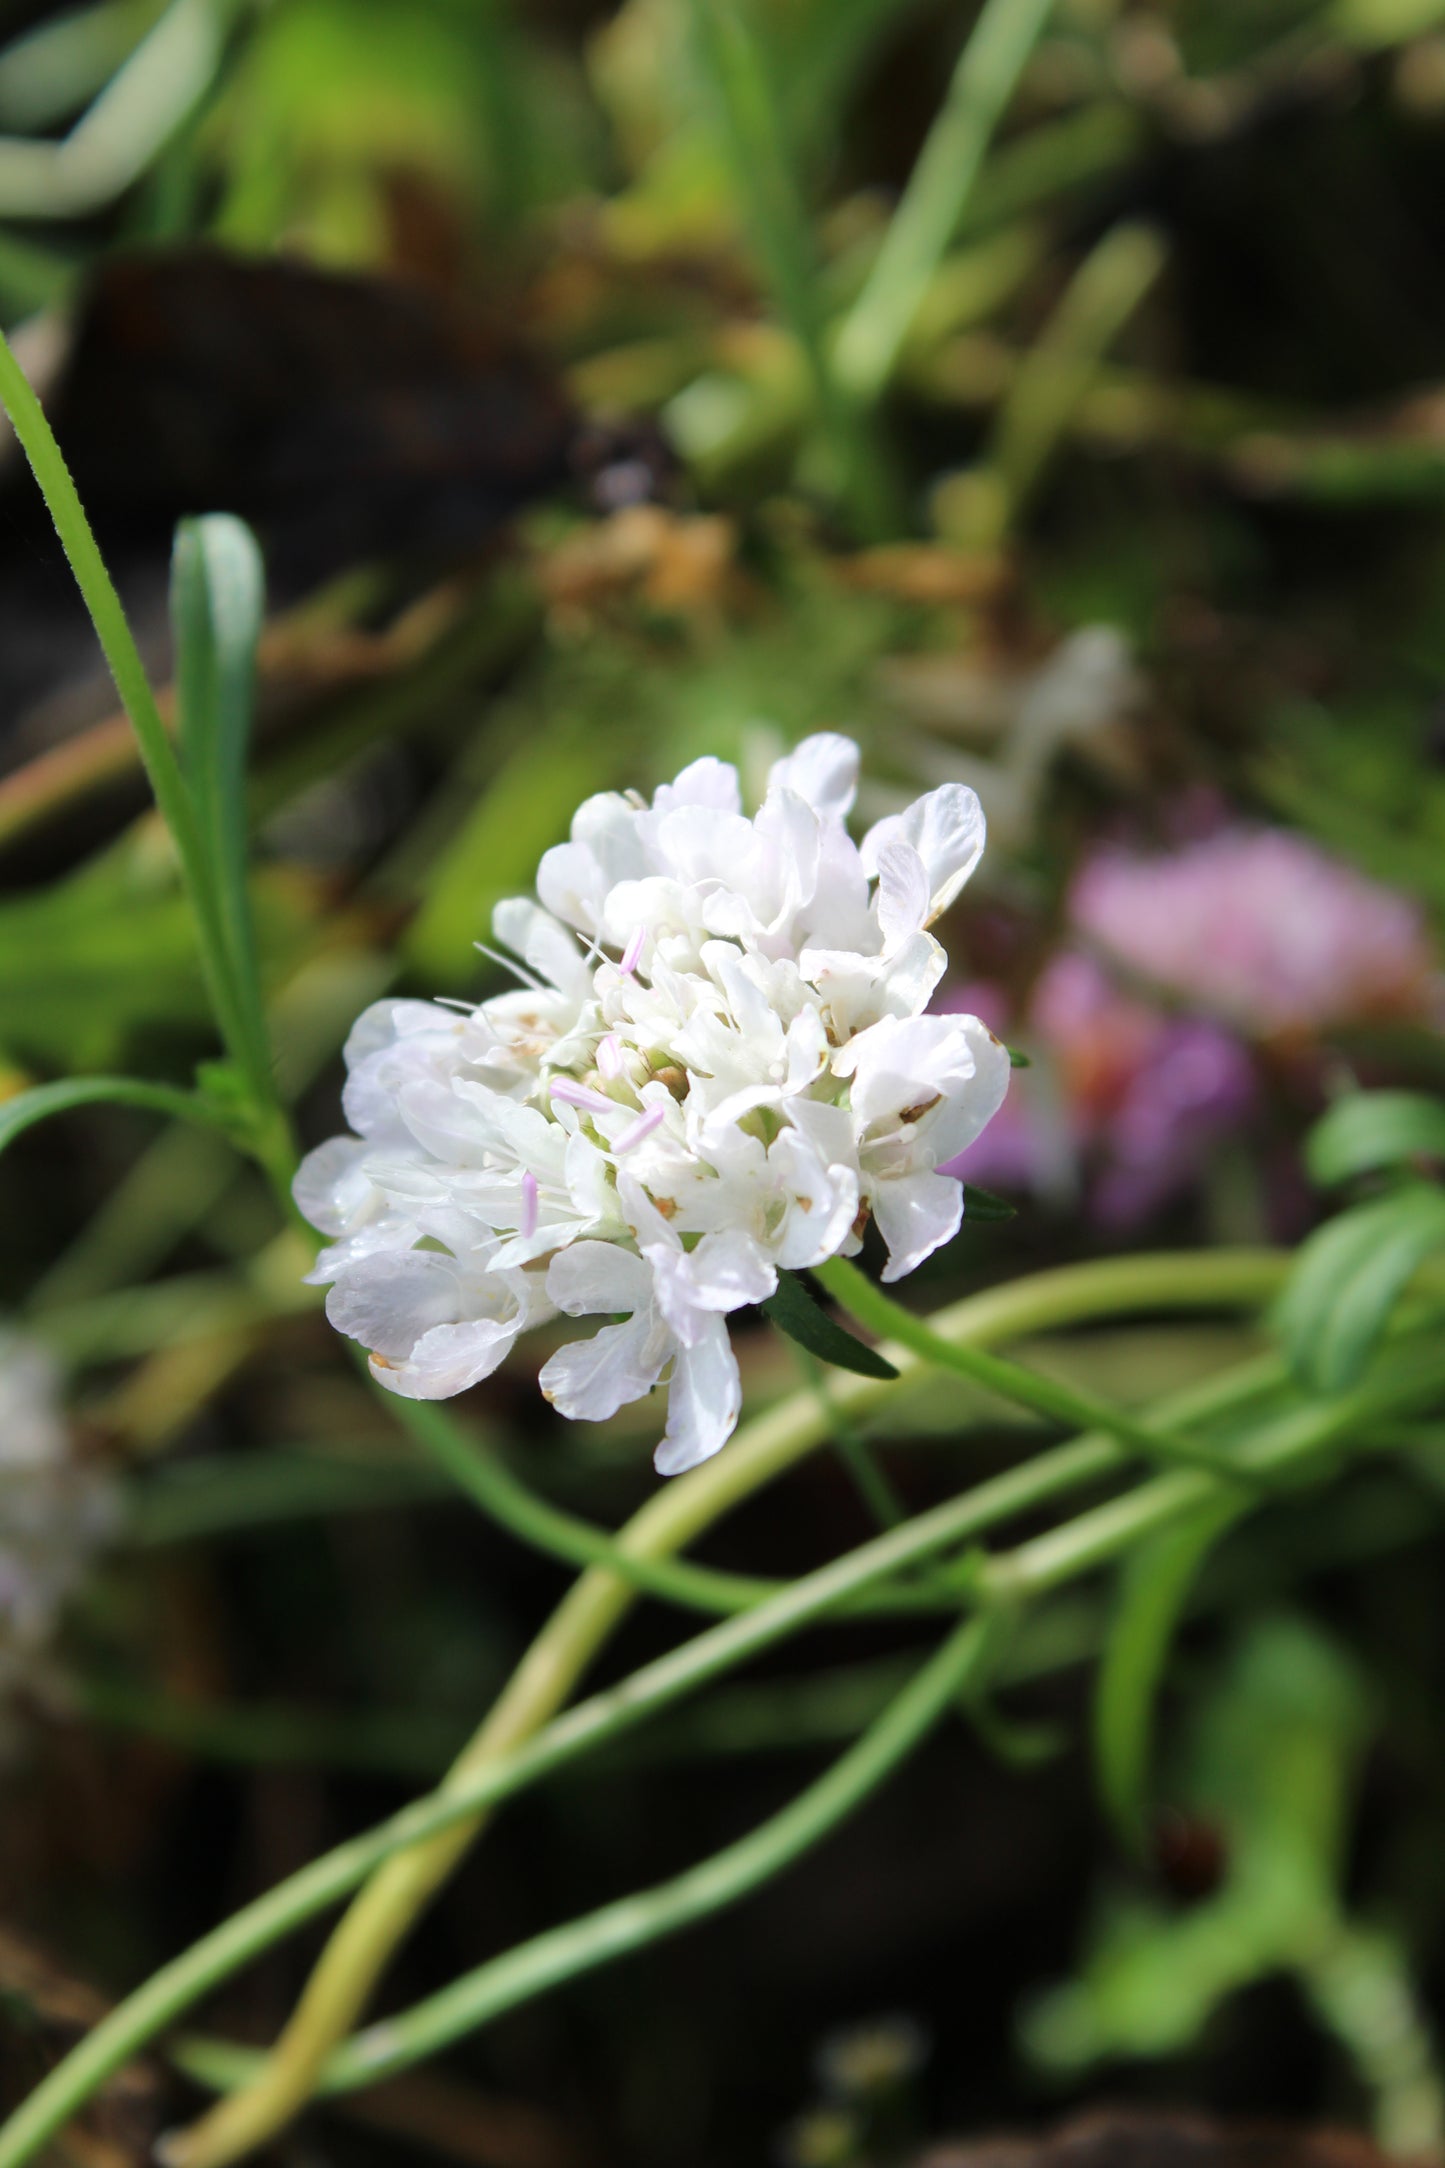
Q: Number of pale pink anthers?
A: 5